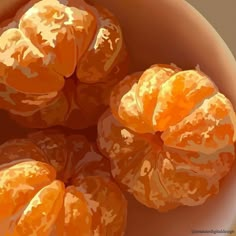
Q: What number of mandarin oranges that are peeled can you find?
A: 3